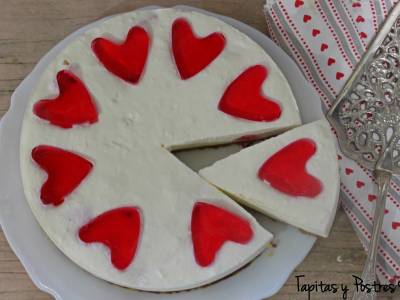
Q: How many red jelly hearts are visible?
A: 8